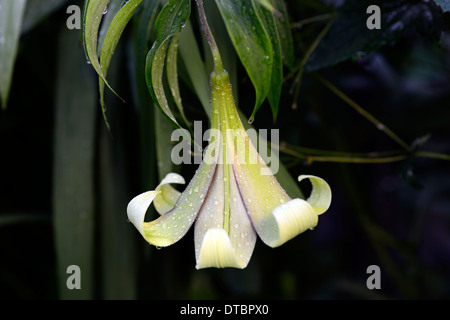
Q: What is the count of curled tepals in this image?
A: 5